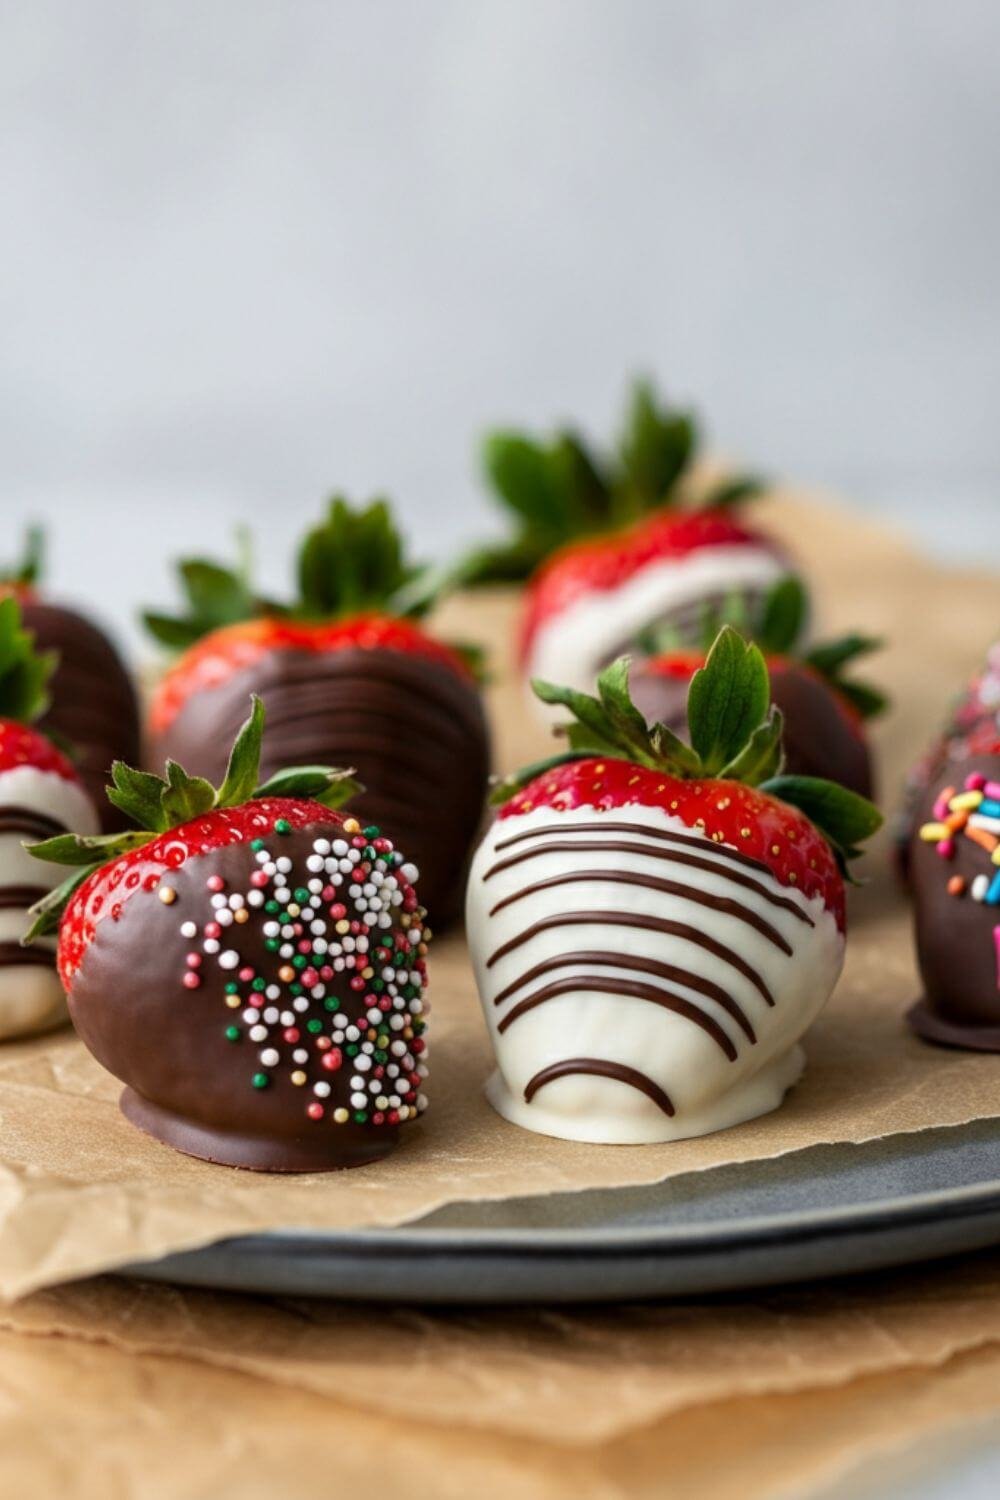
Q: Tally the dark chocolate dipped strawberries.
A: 5